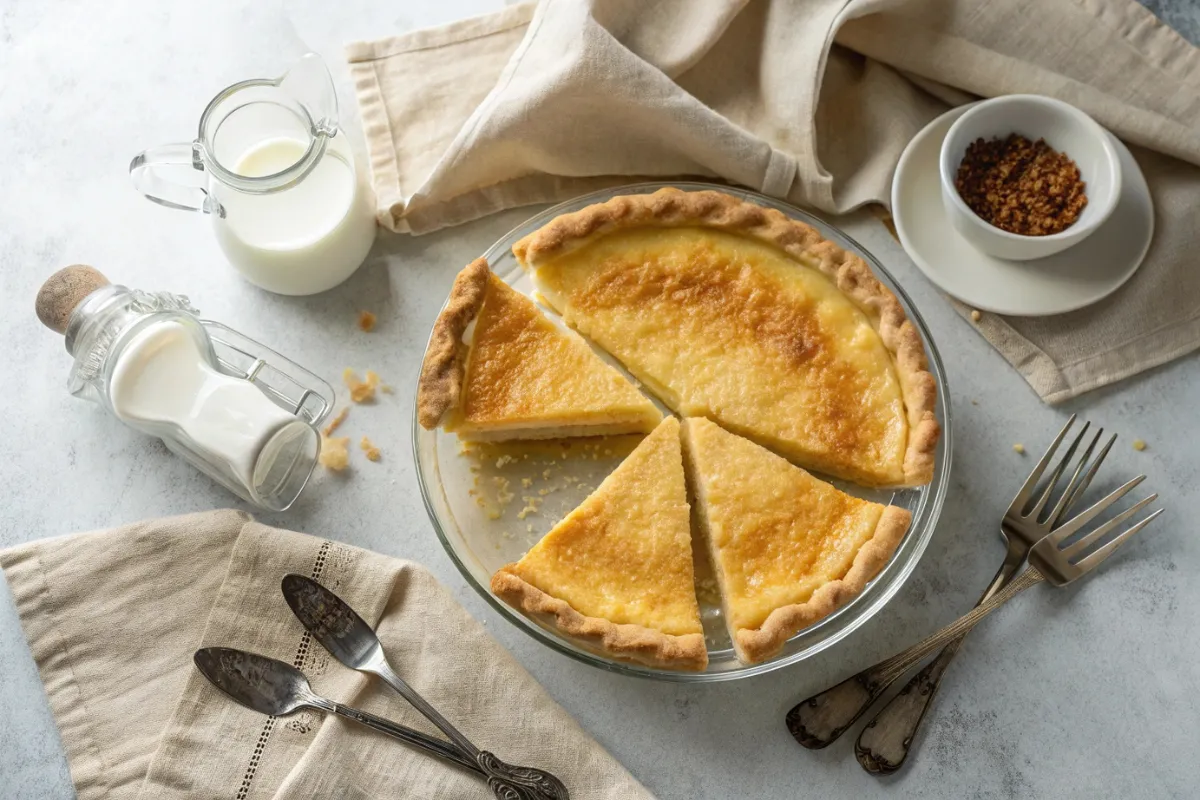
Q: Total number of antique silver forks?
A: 2